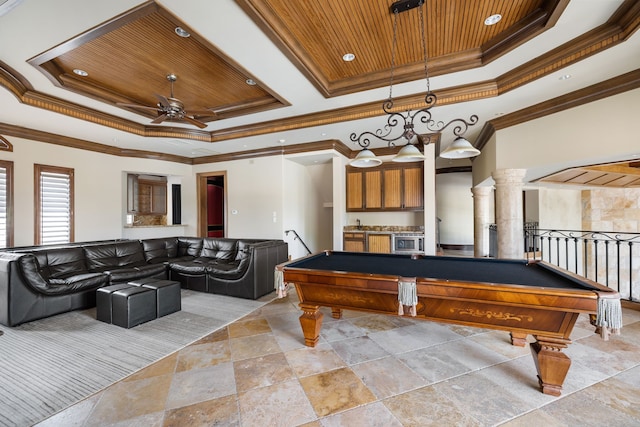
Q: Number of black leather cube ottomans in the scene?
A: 4